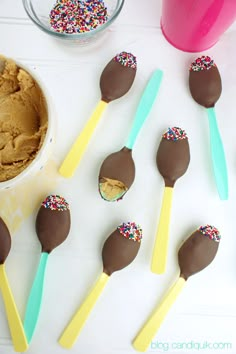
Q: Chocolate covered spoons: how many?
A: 8